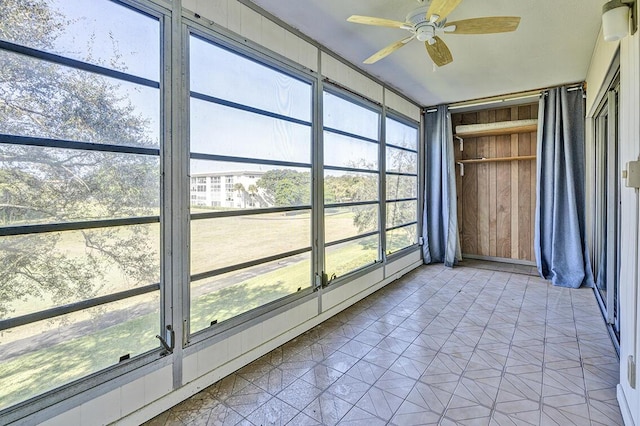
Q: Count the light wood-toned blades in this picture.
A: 5